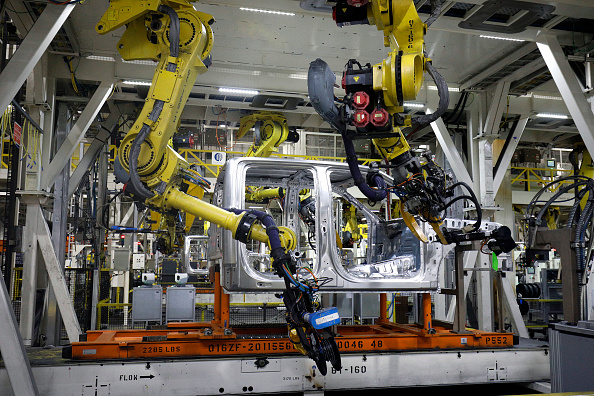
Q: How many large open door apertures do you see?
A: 2